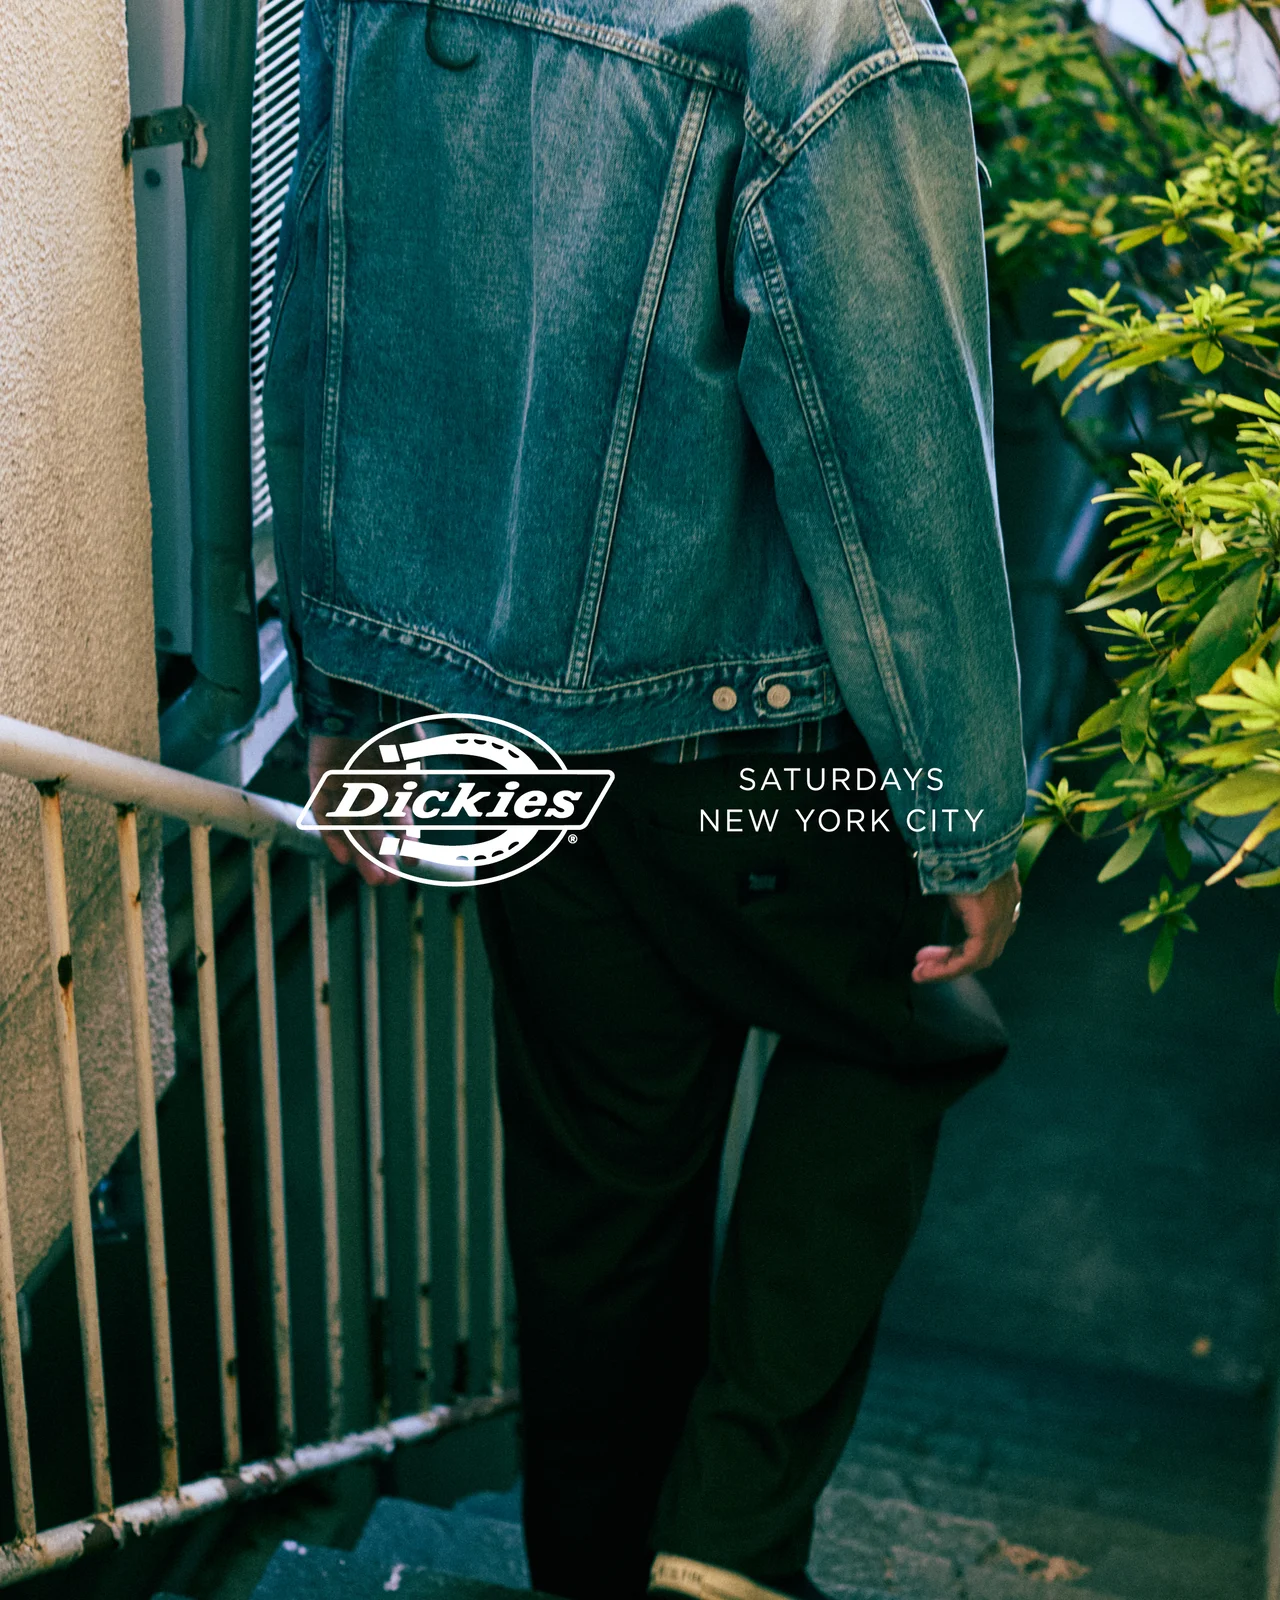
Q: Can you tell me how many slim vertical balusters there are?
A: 10